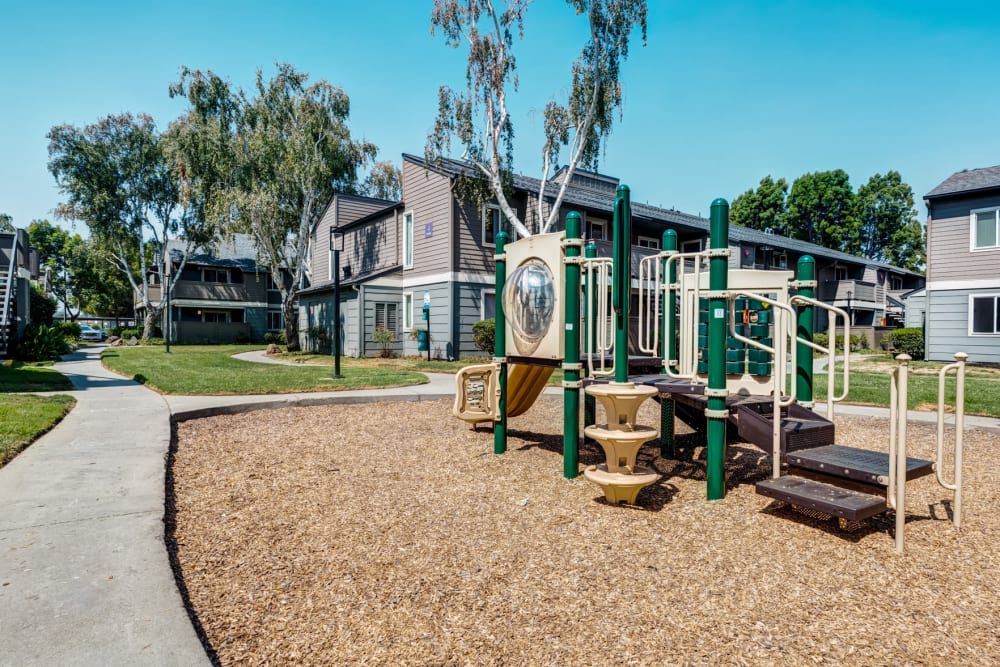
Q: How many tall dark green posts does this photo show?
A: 7